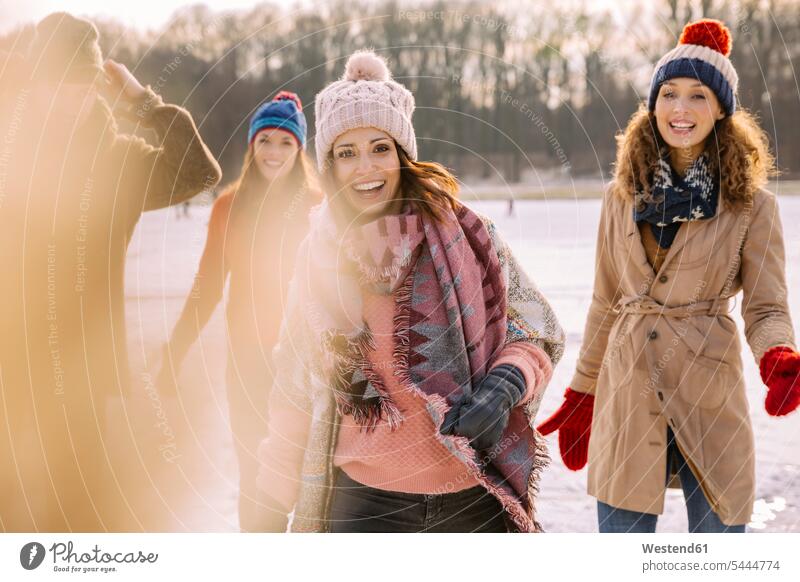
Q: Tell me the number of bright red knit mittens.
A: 2